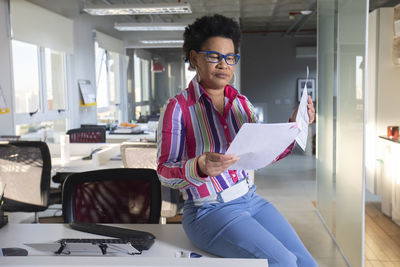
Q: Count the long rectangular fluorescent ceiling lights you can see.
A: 3